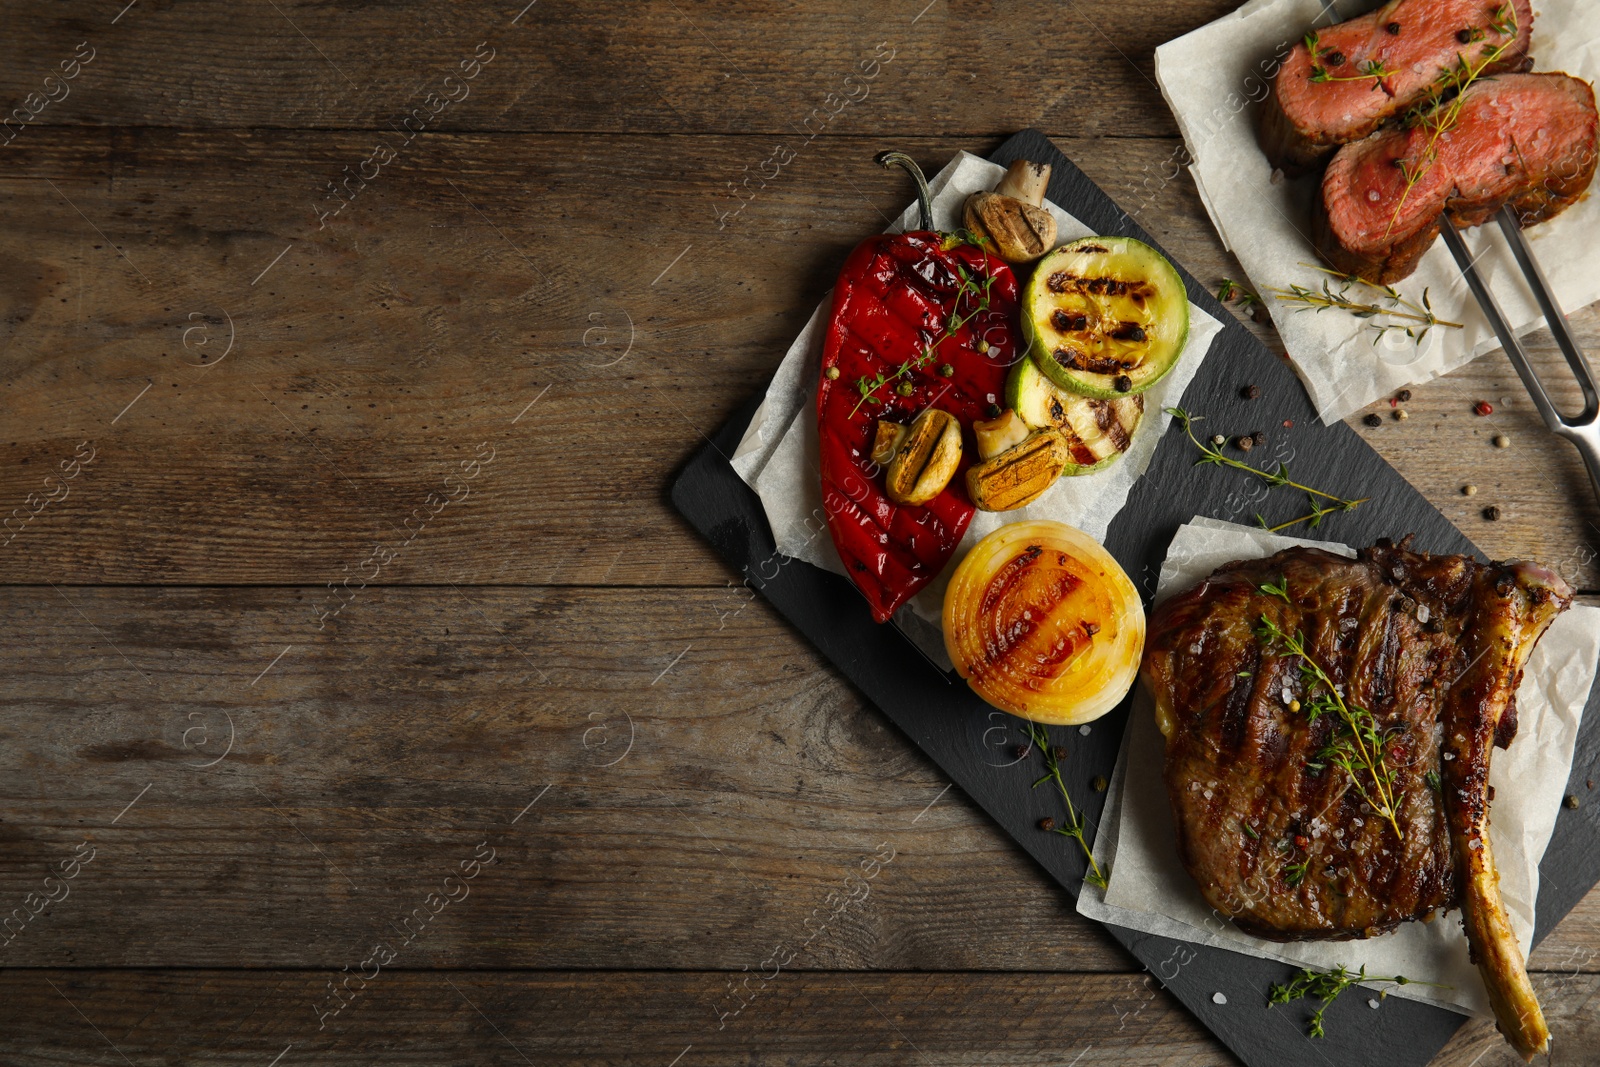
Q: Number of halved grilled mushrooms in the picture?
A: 3